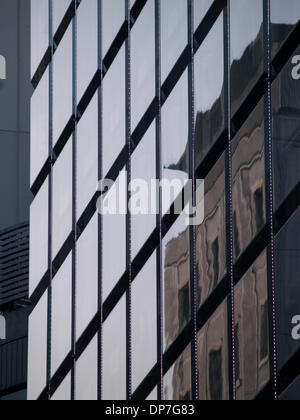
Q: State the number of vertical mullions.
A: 8